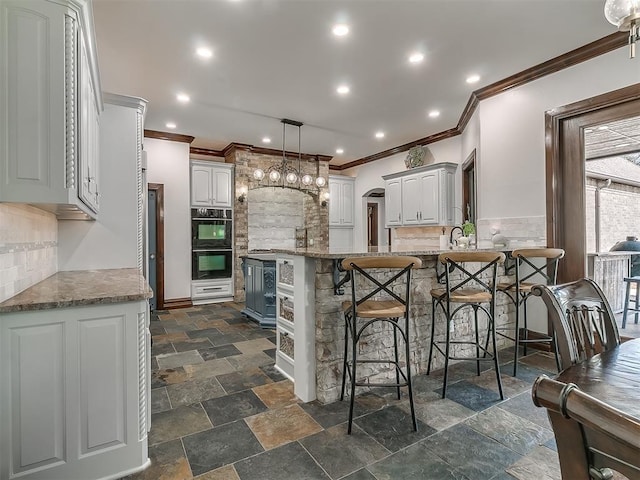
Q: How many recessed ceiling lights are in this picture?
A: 11